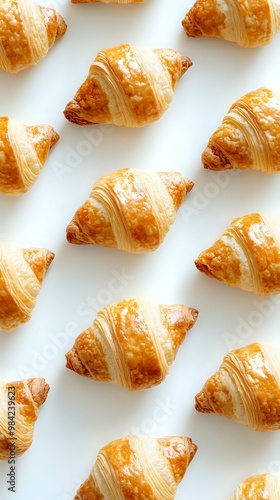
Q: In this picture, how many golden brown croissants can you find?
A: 14